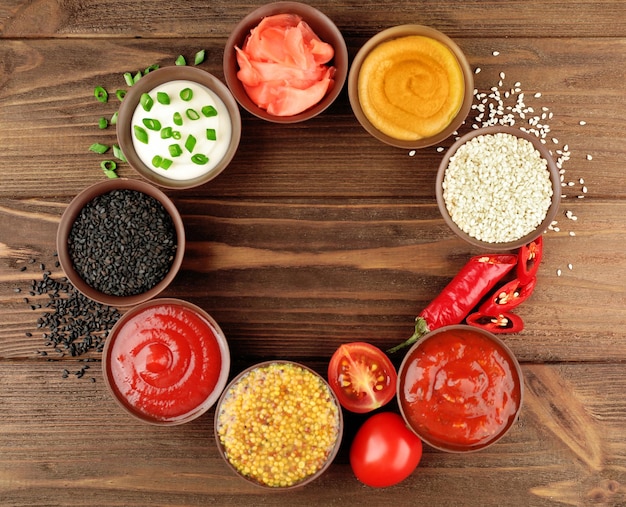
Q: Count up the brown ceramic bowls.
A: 8